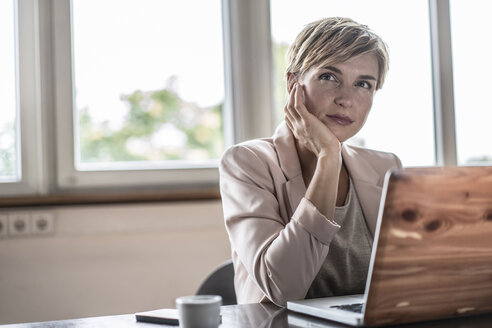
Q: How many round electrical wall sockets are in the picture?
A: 3